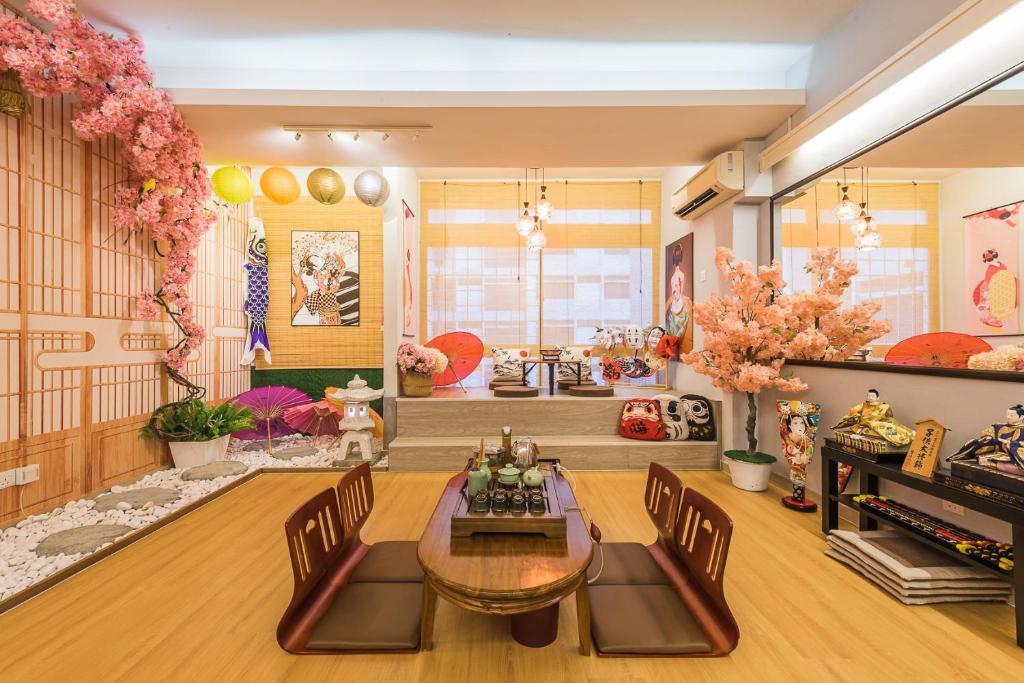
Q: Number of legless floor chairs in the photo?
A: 4